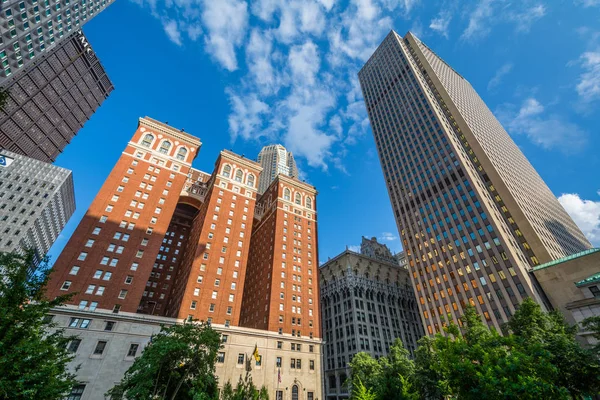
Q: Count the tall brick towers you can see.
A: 3